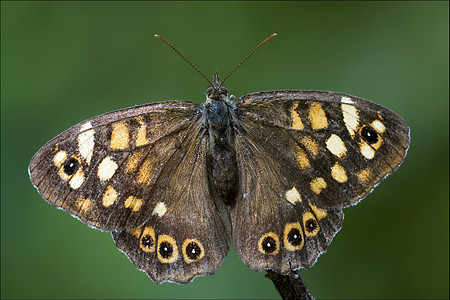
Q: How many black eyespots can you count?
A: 8